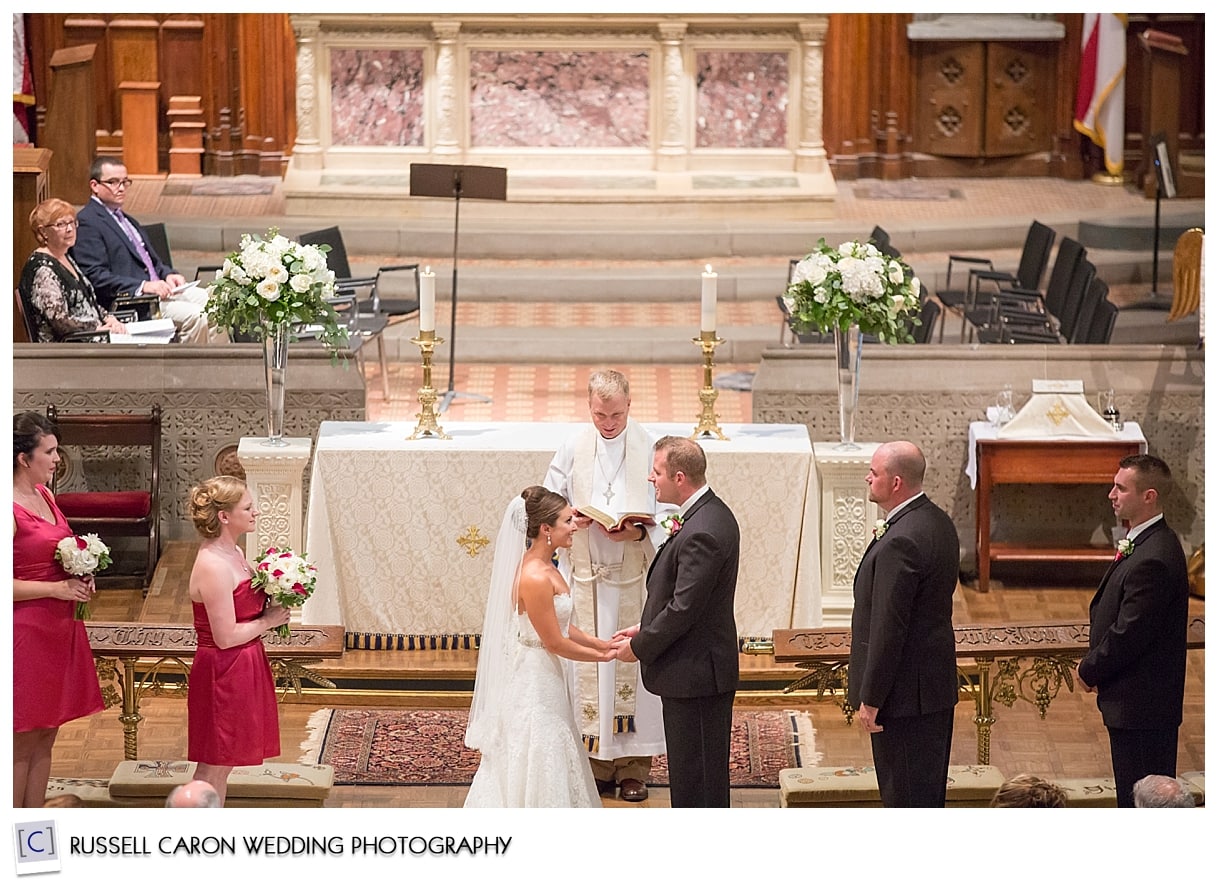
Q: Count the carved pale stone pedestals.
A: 2